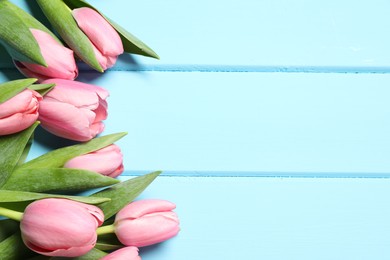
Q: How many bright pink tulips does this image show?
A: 8